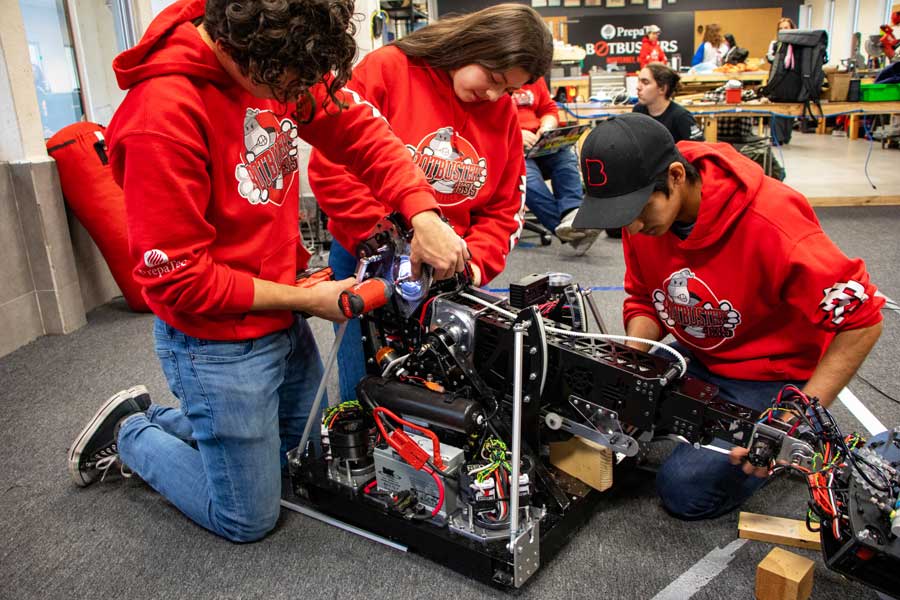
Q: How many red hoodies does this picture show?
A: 5